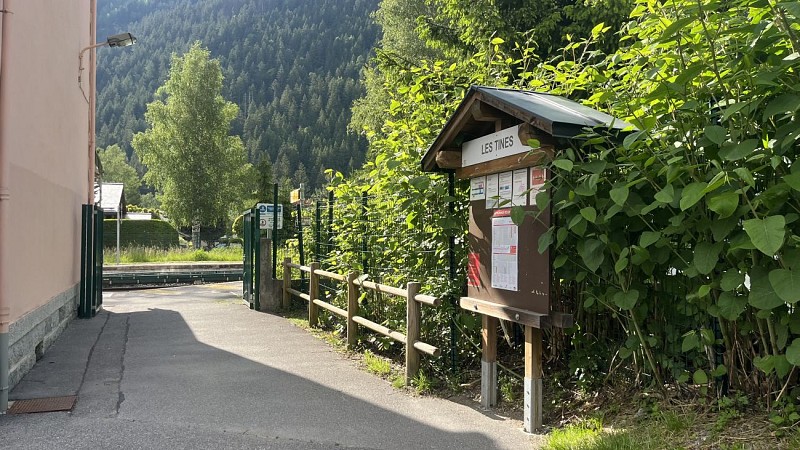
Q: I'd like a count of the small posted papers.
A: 5